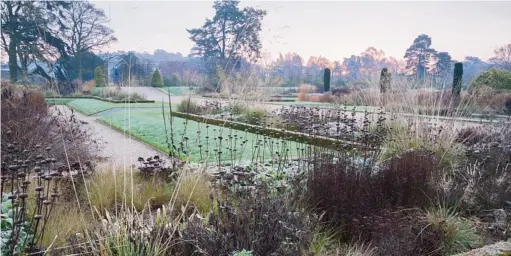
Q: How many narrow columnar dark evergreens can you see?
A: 3